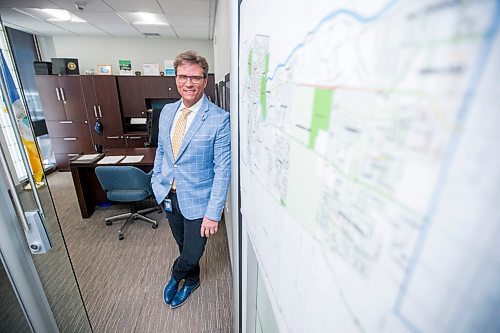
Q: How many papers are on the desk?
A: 3